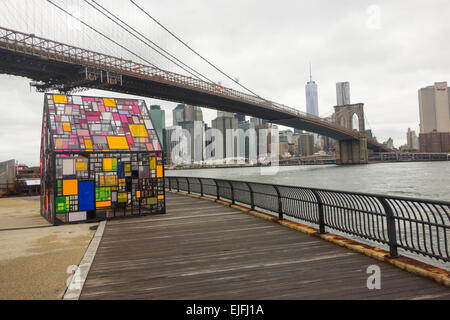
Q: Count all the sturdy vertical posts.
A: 10